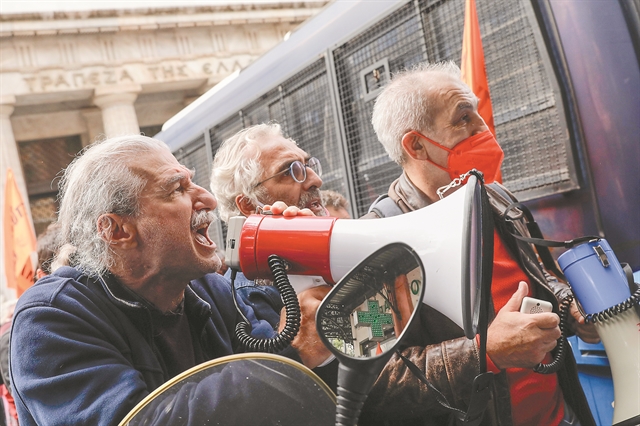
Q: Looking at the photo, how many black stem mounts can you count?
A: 1